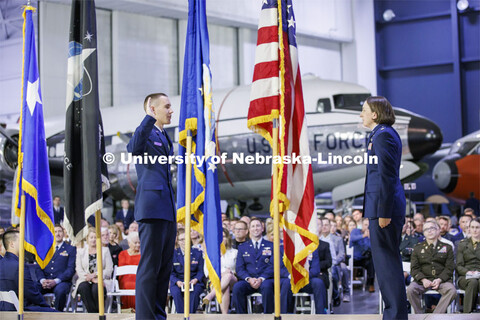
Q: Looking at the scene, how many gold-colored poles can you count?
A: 4